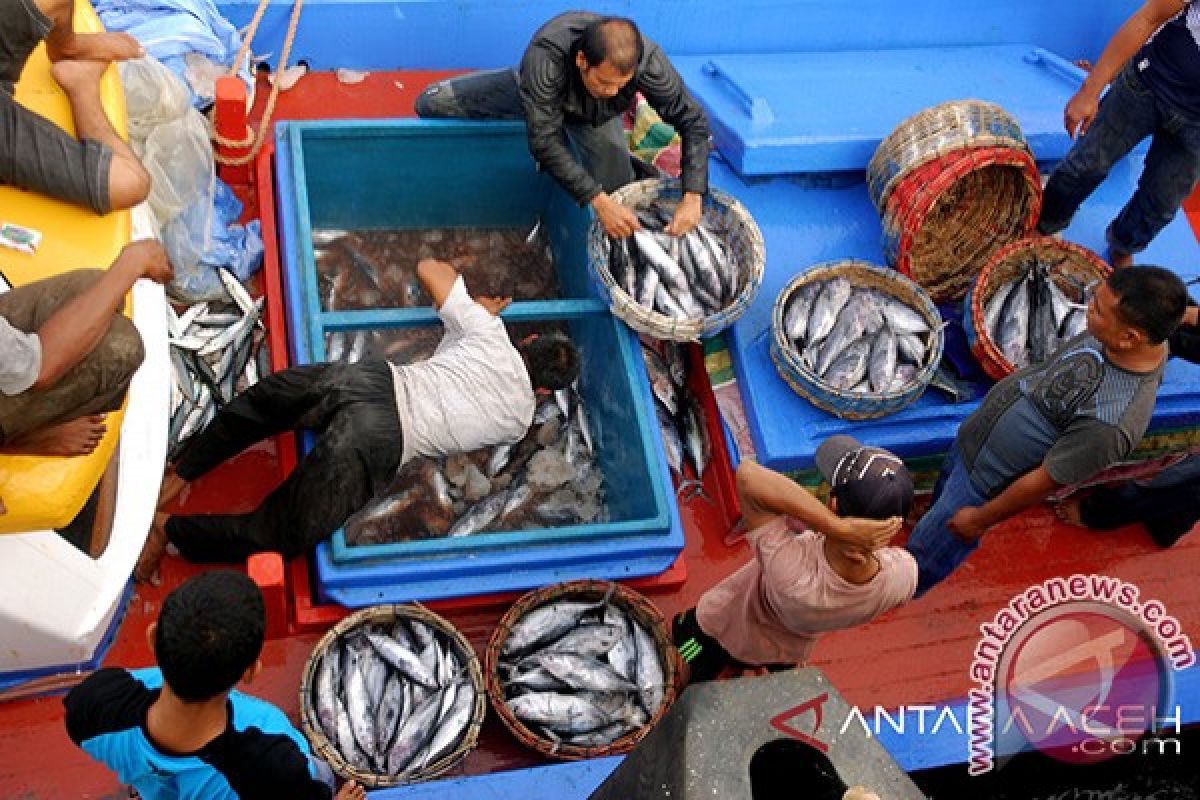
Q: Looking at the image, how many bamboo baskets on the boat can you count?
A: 7